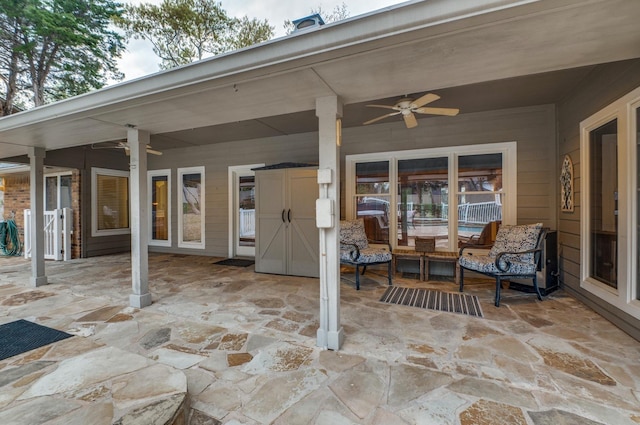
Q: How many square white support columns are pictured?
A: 3